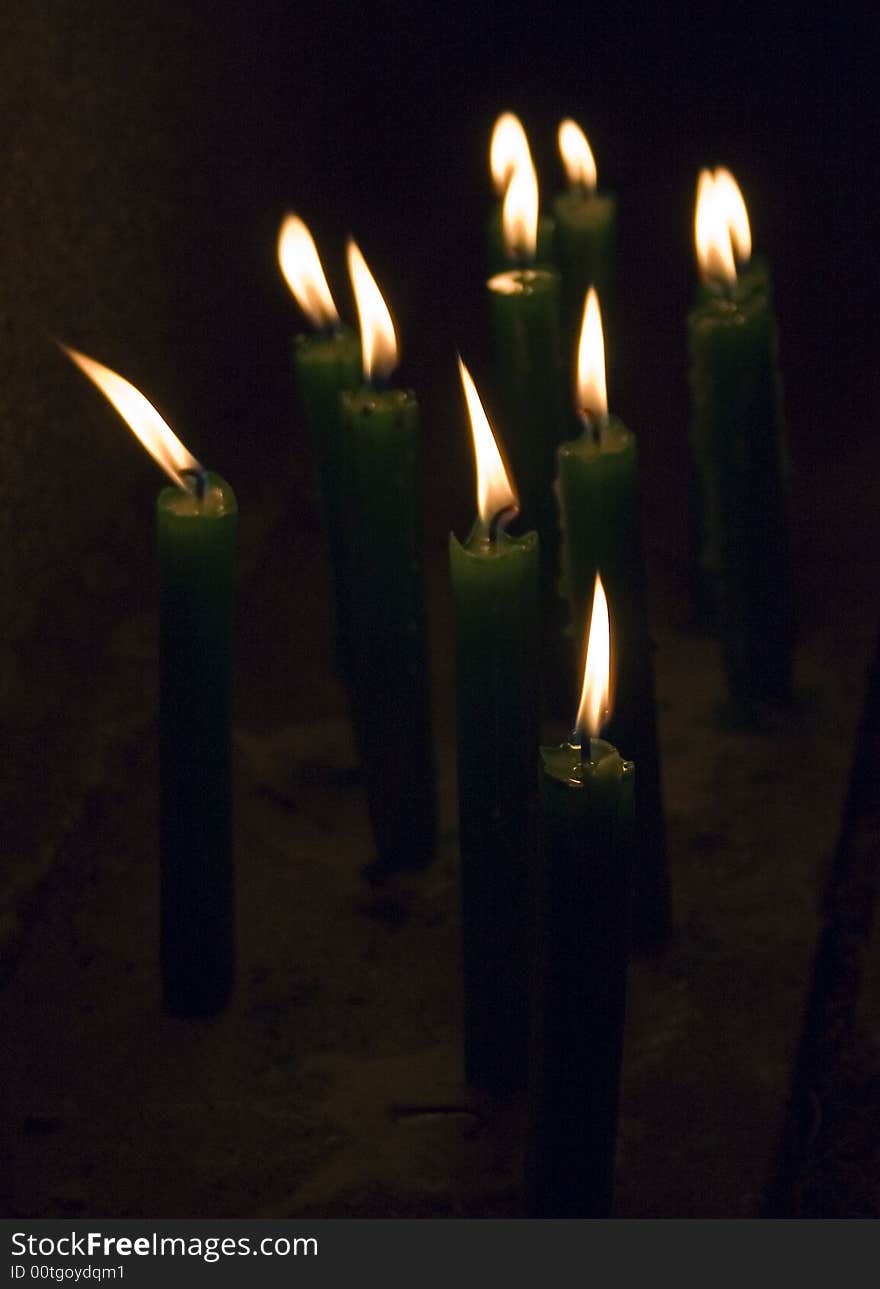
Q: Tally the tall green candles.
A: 11